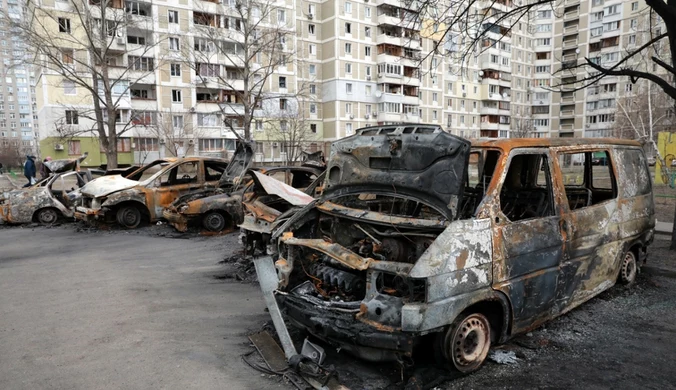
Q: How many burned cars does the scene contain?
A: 5